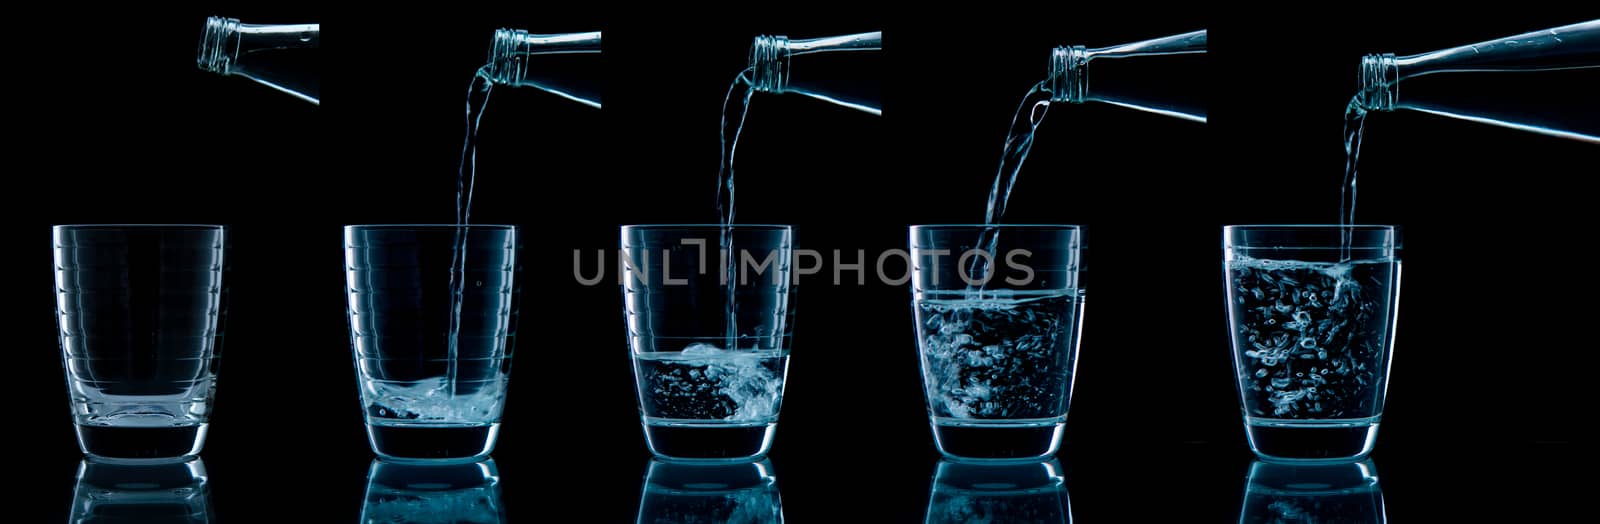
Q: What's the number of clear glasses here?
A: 5